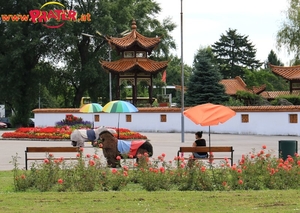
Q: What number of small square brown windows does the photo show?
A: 5